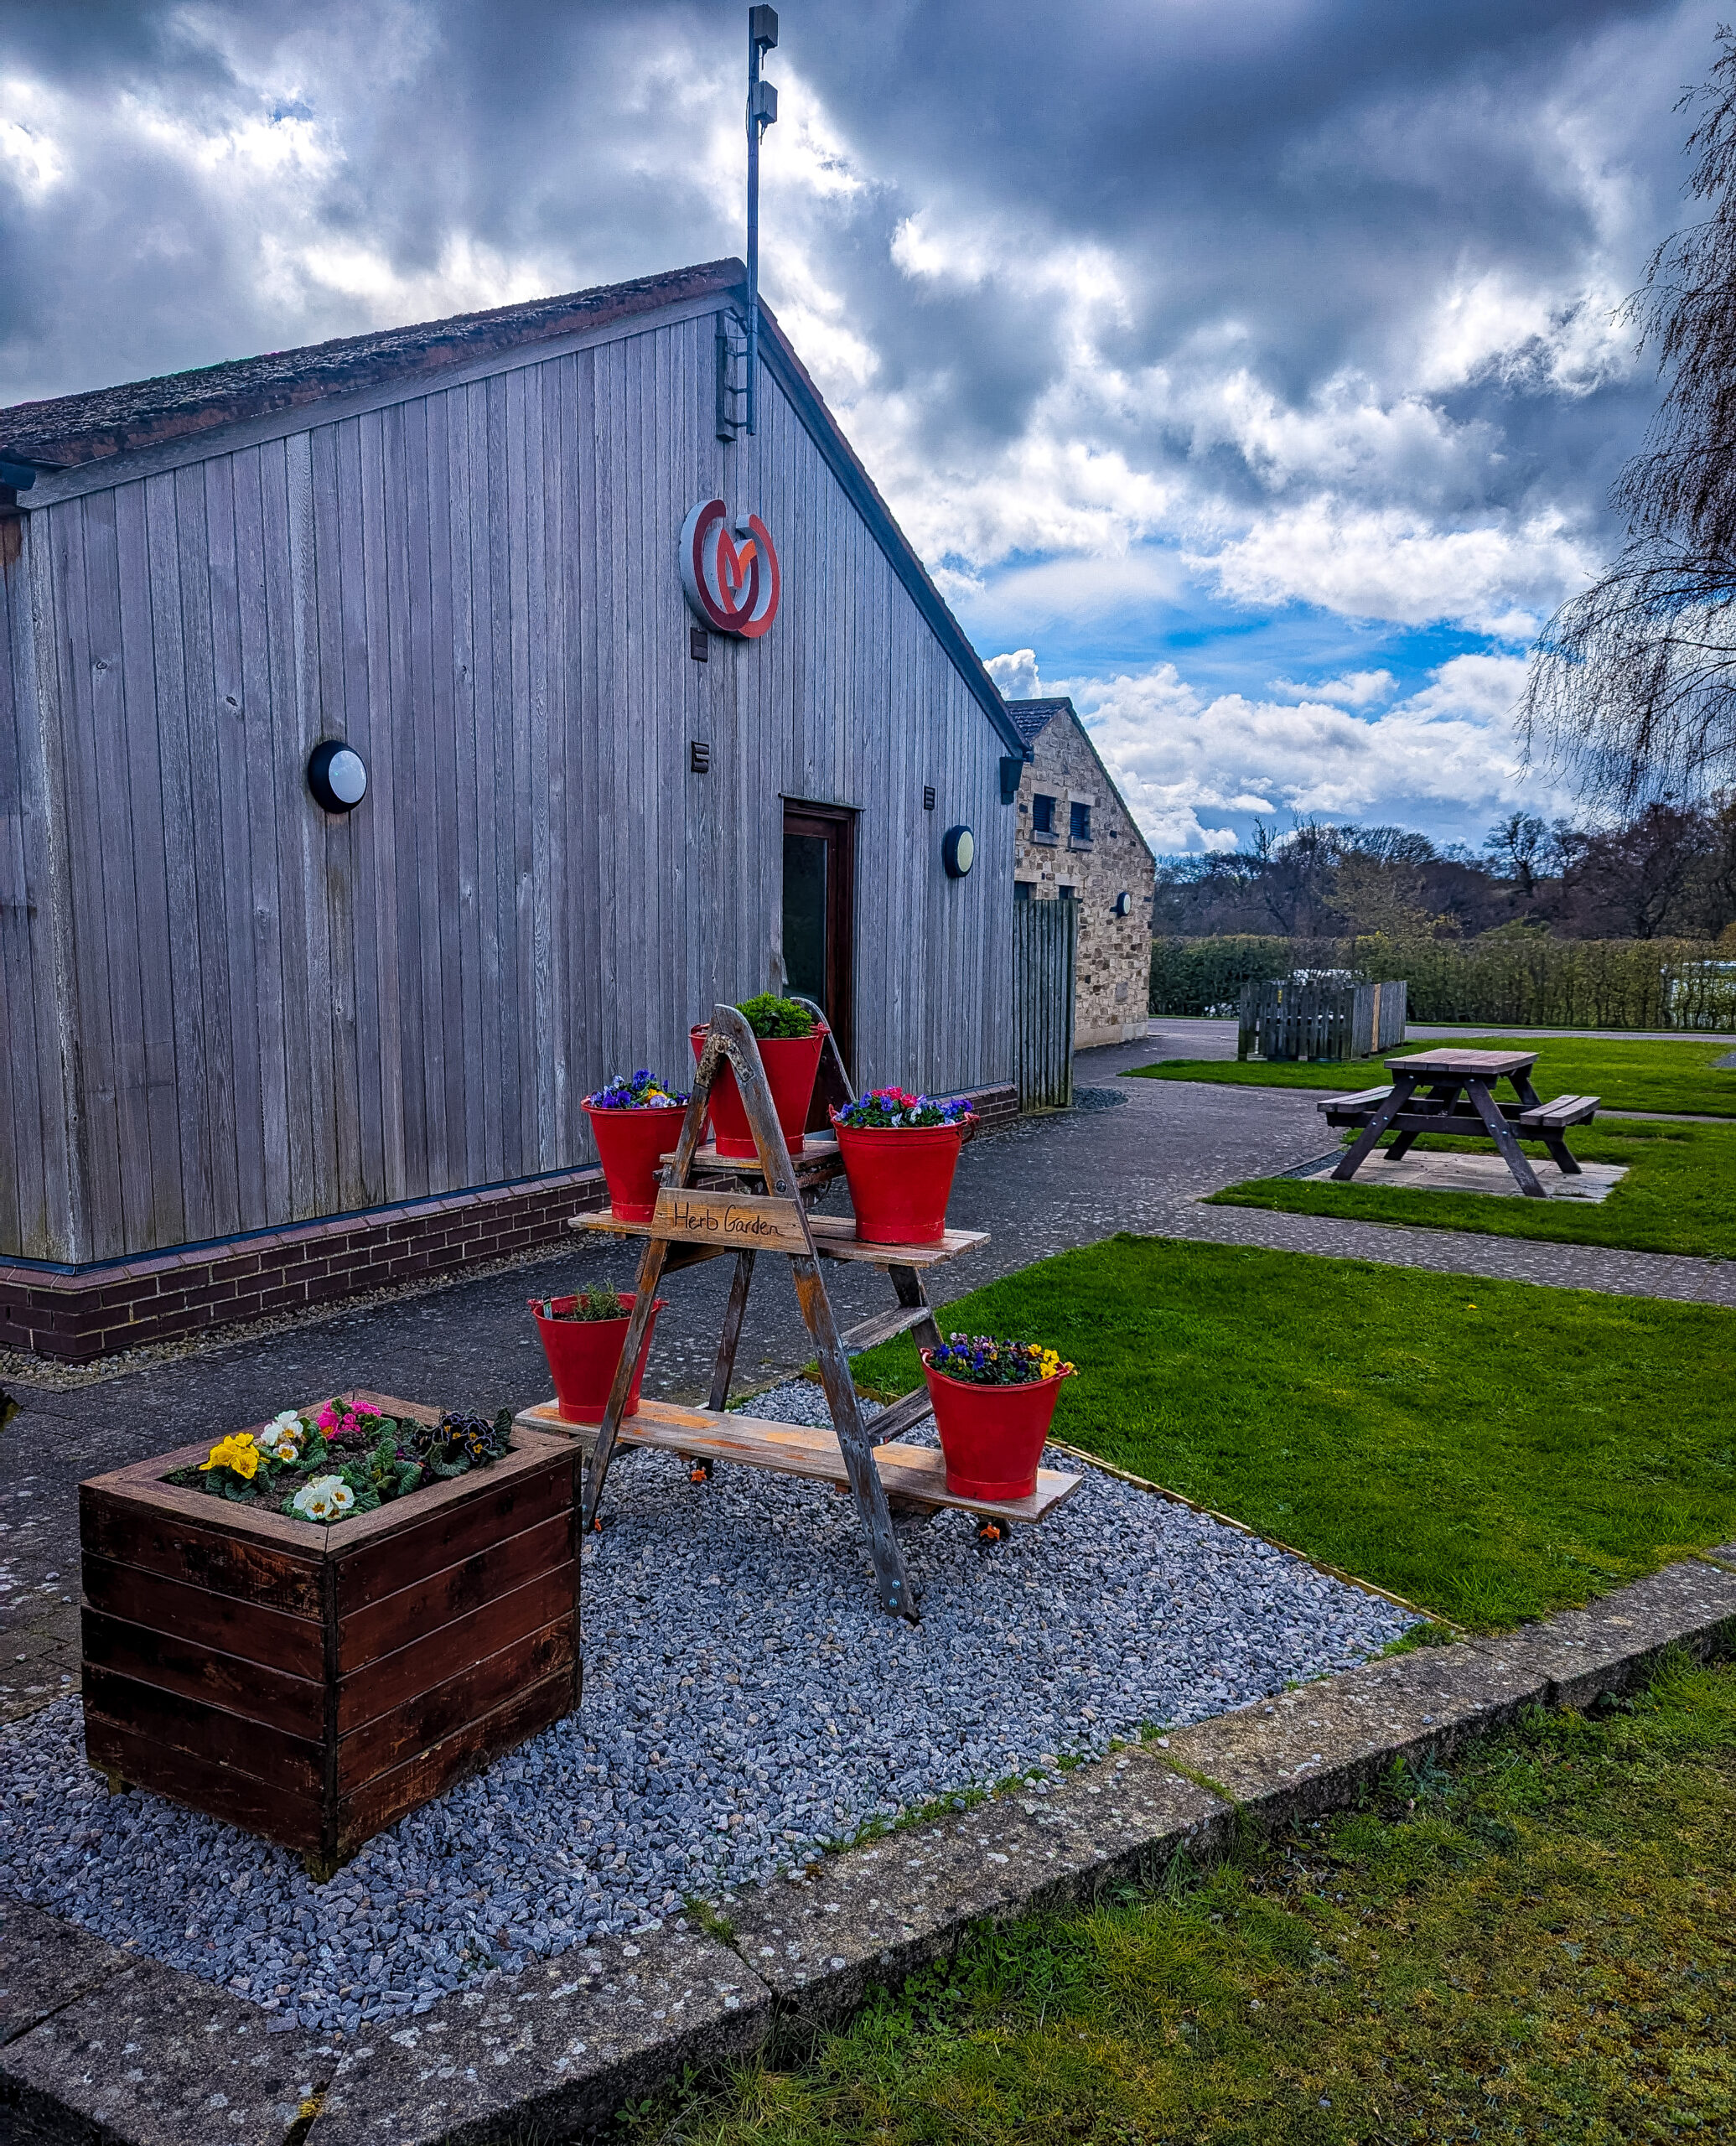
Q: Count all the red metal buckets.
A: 5